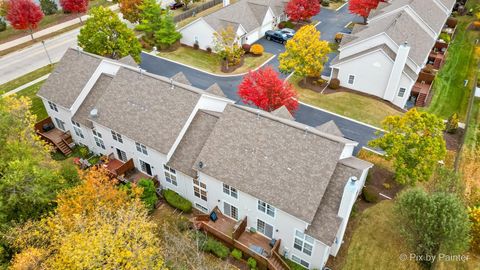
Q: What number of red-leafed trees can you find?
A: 5